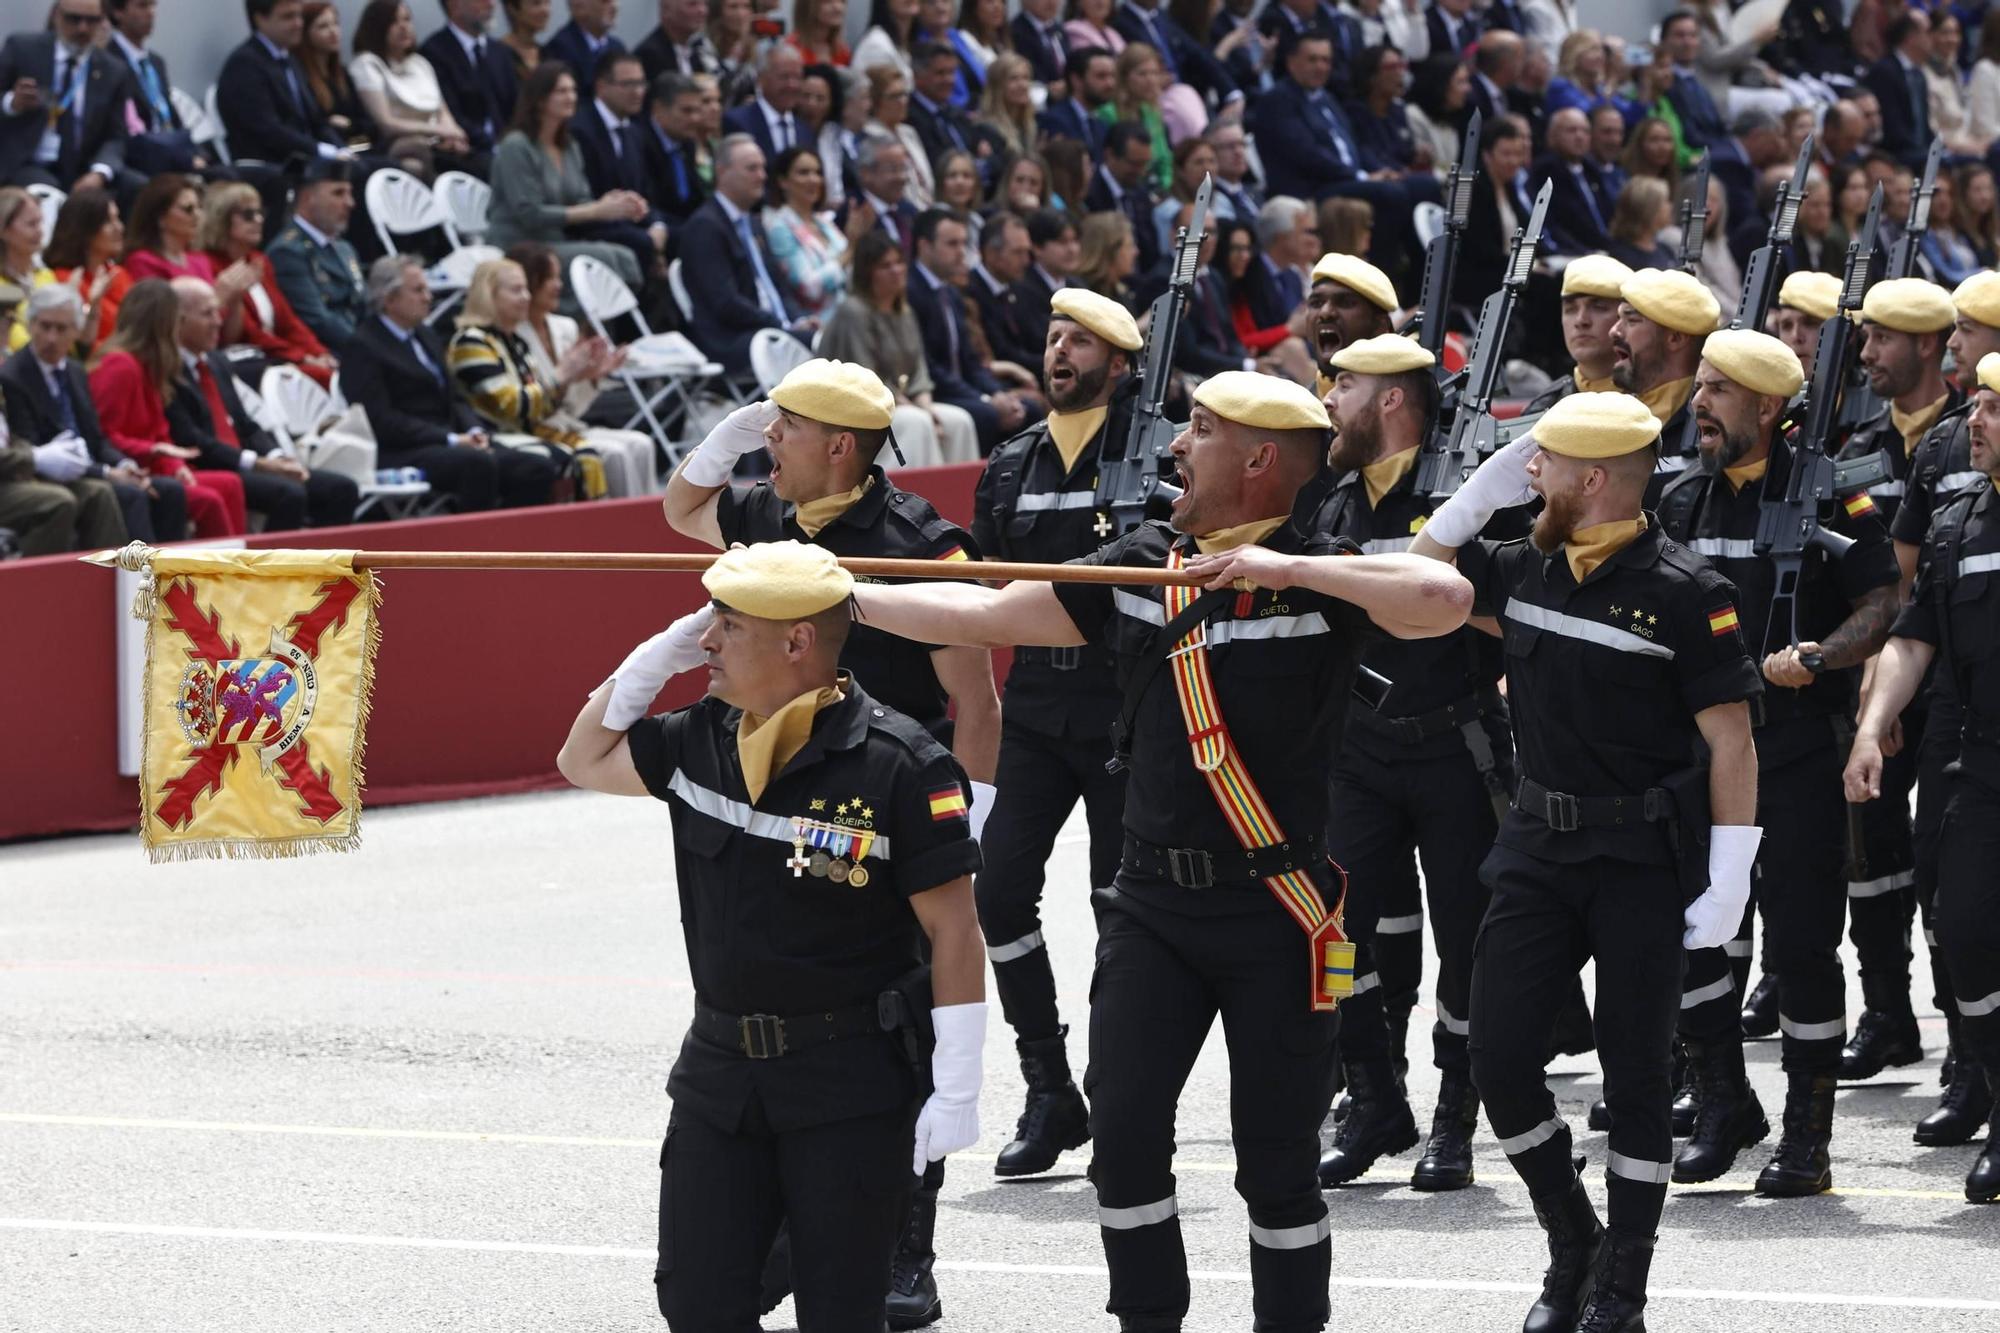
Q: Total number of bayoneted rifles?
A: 7